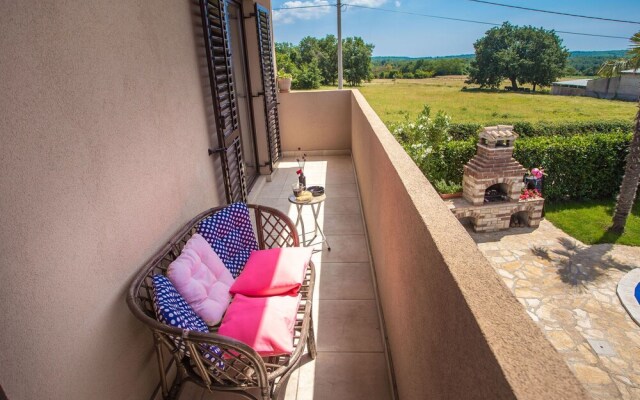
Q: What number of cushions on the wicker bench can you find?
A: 5